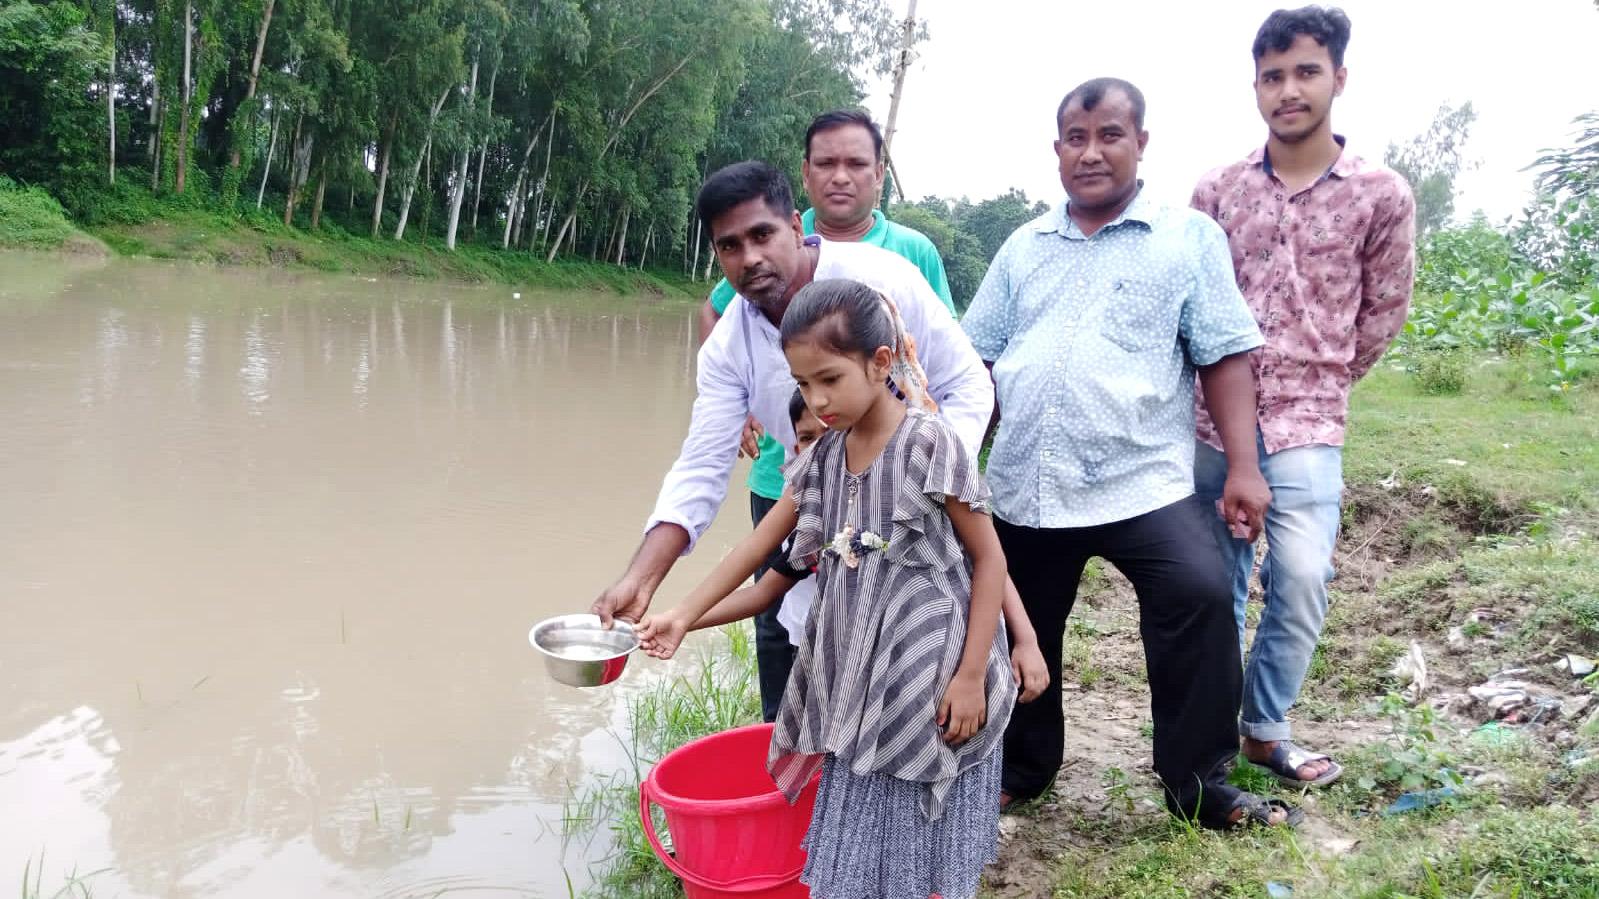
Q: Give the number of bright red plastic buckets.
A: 1